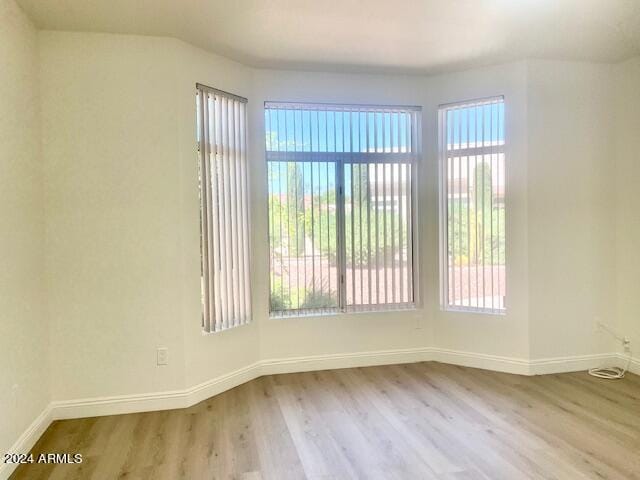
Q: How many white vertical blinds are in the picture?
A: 3